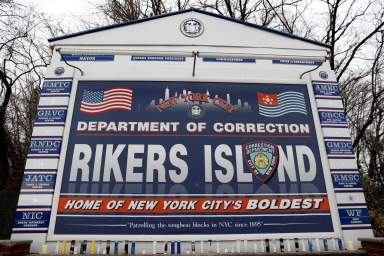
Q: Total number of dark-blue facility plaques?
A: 10